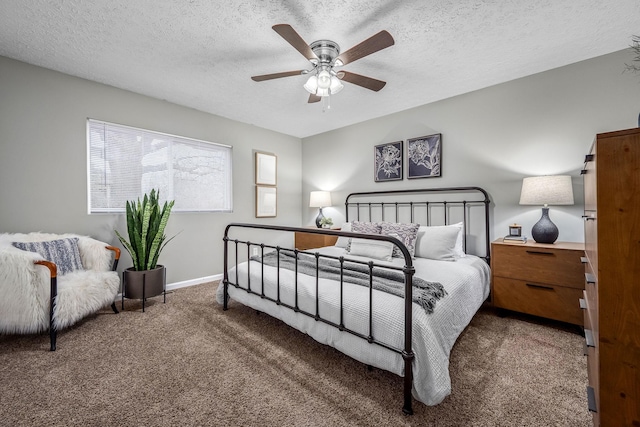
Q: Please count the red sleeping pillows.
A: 0